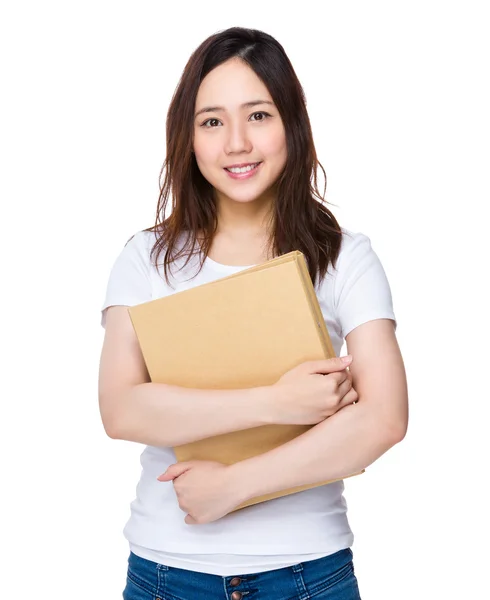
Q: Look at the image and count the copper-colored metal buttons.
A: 2